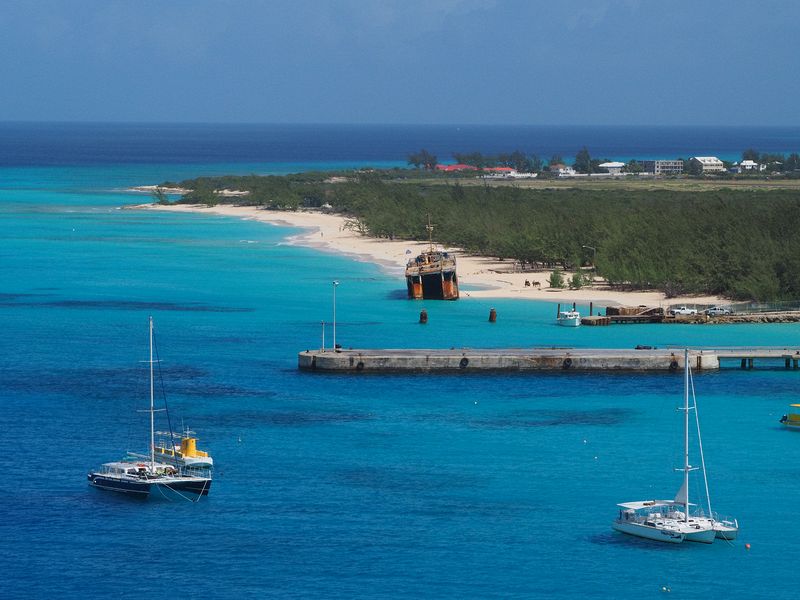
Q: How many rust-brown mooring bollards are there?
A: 2